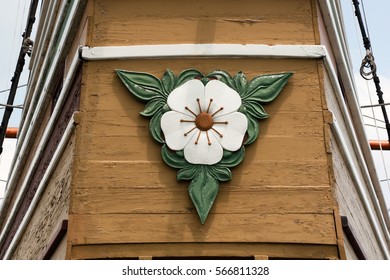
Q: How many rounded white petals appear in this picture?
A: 5